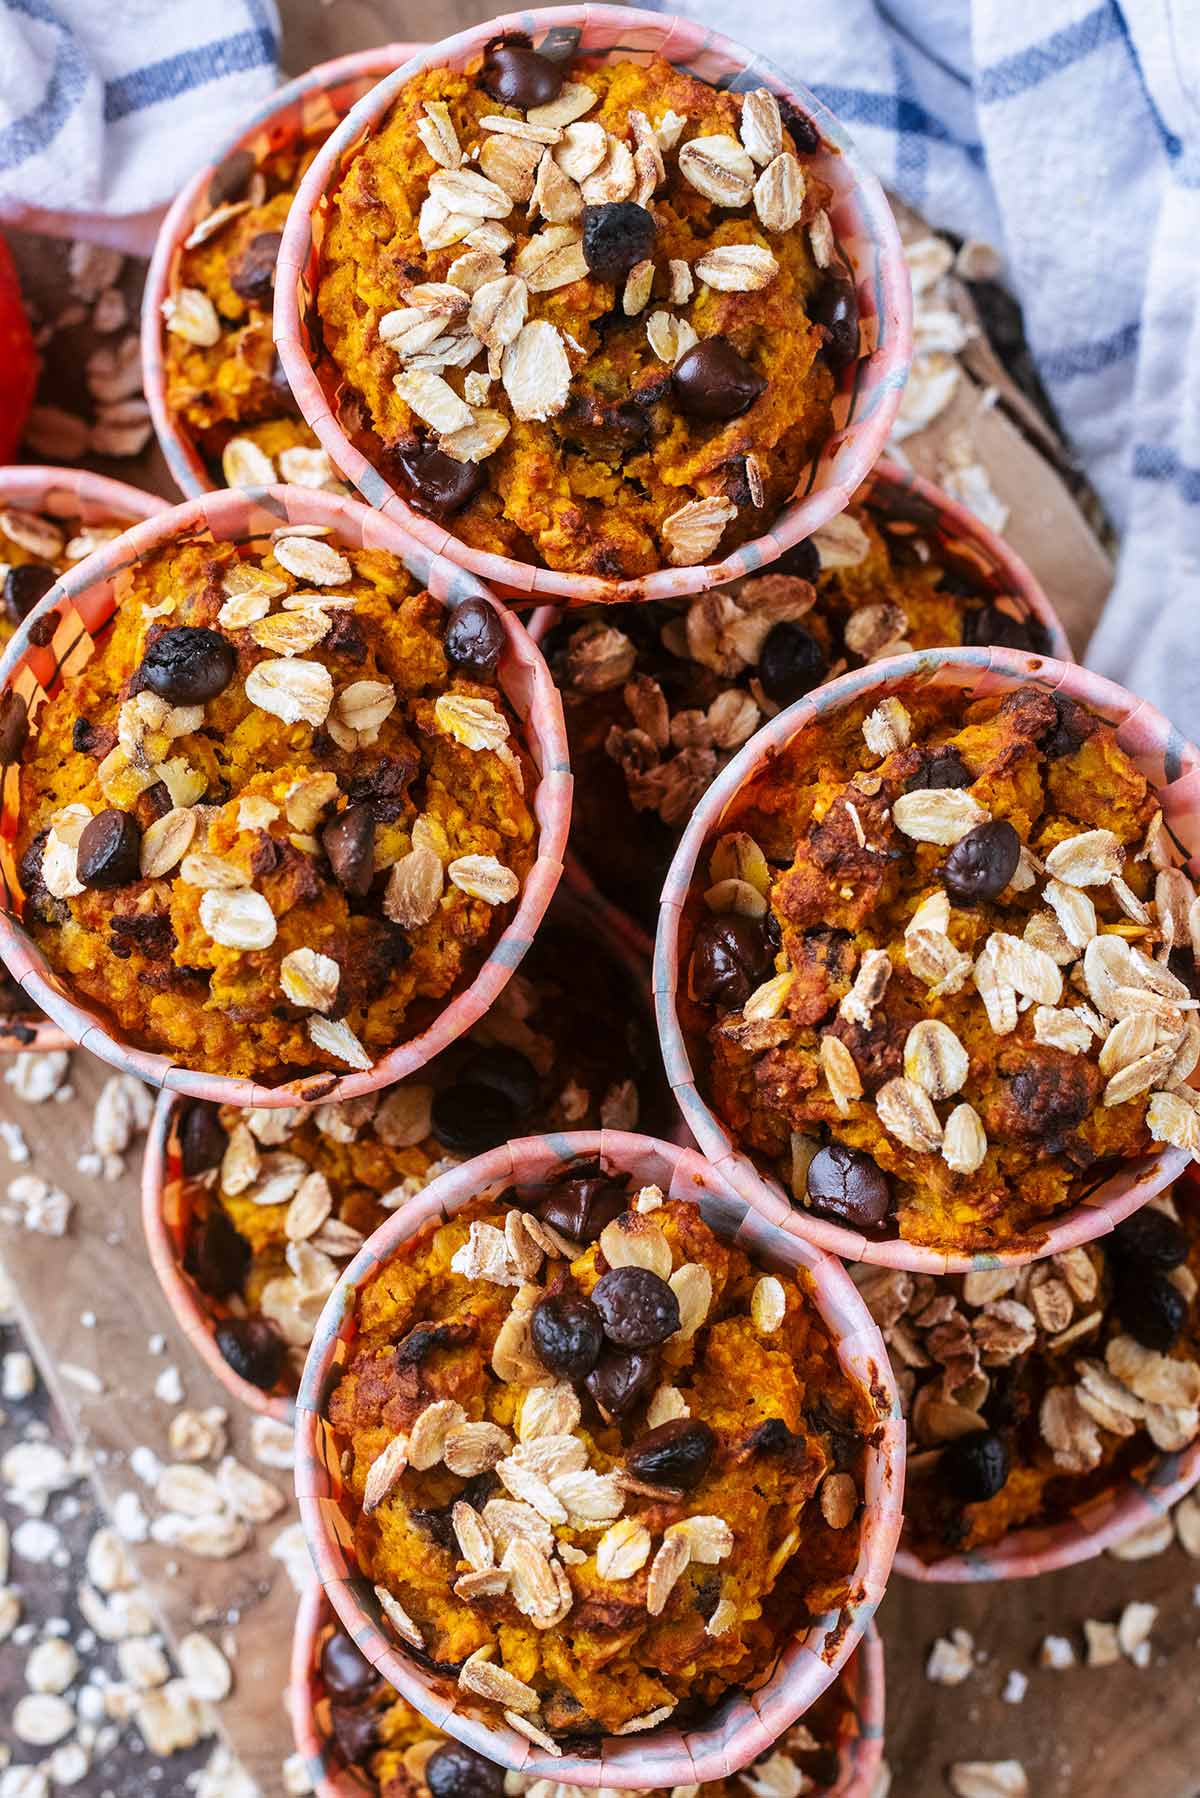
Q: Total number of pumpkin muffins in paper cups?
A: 10